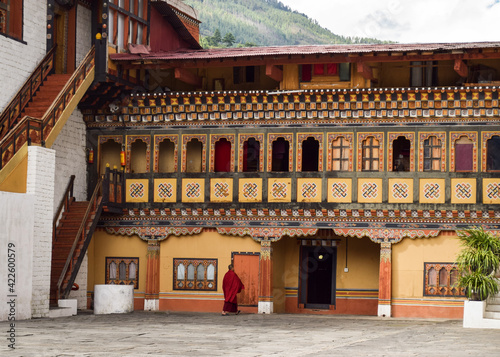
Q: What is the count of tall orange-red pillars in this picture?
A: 3